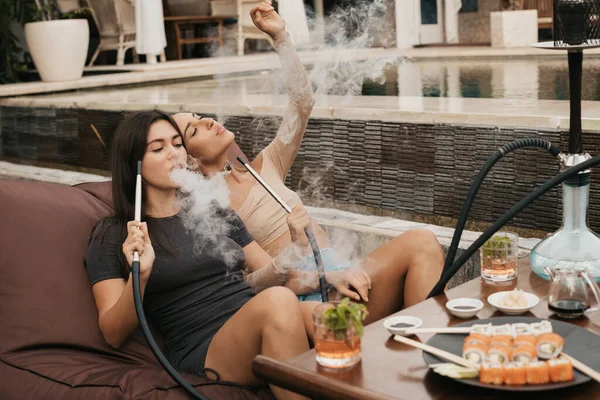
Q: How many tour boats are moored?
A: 0